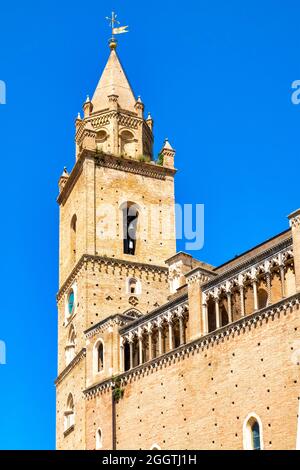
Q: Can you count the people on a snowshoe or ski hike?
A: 0